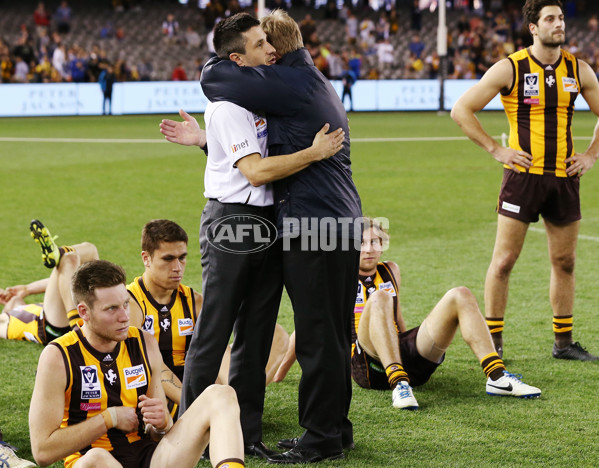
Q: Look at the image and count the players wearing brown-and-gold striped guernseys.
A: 5